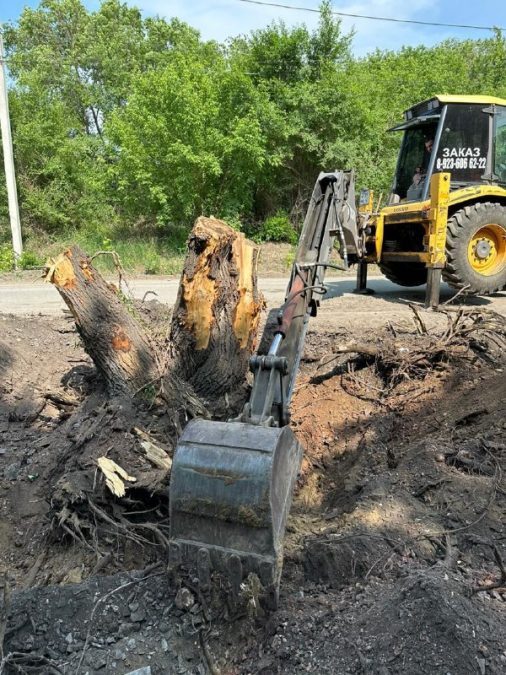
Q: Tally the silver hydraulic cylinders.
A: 1